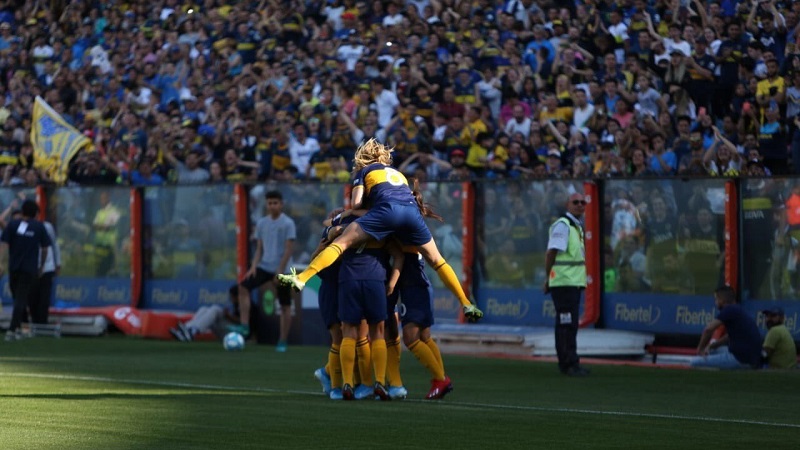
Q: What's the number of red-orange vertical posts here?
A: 7